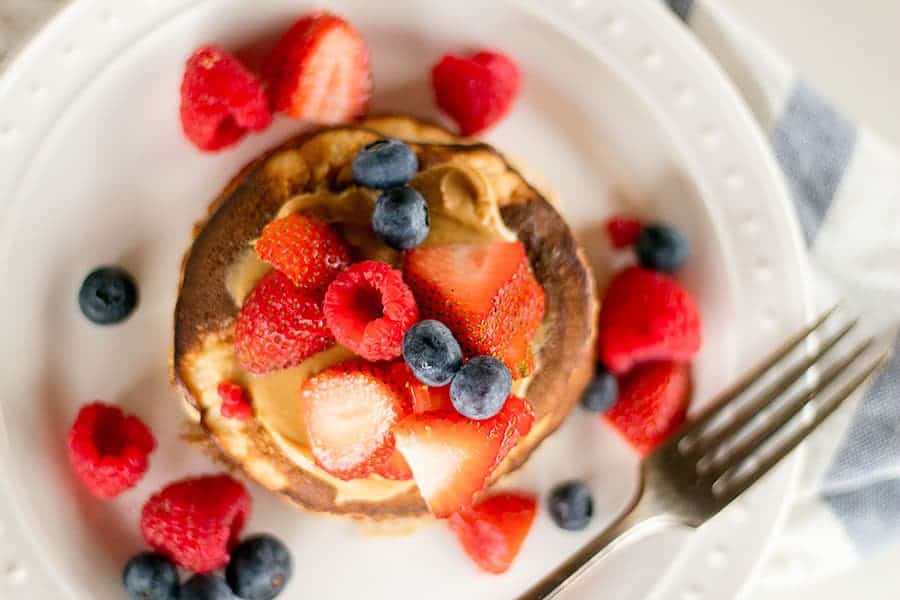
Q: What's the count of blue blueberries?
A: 11